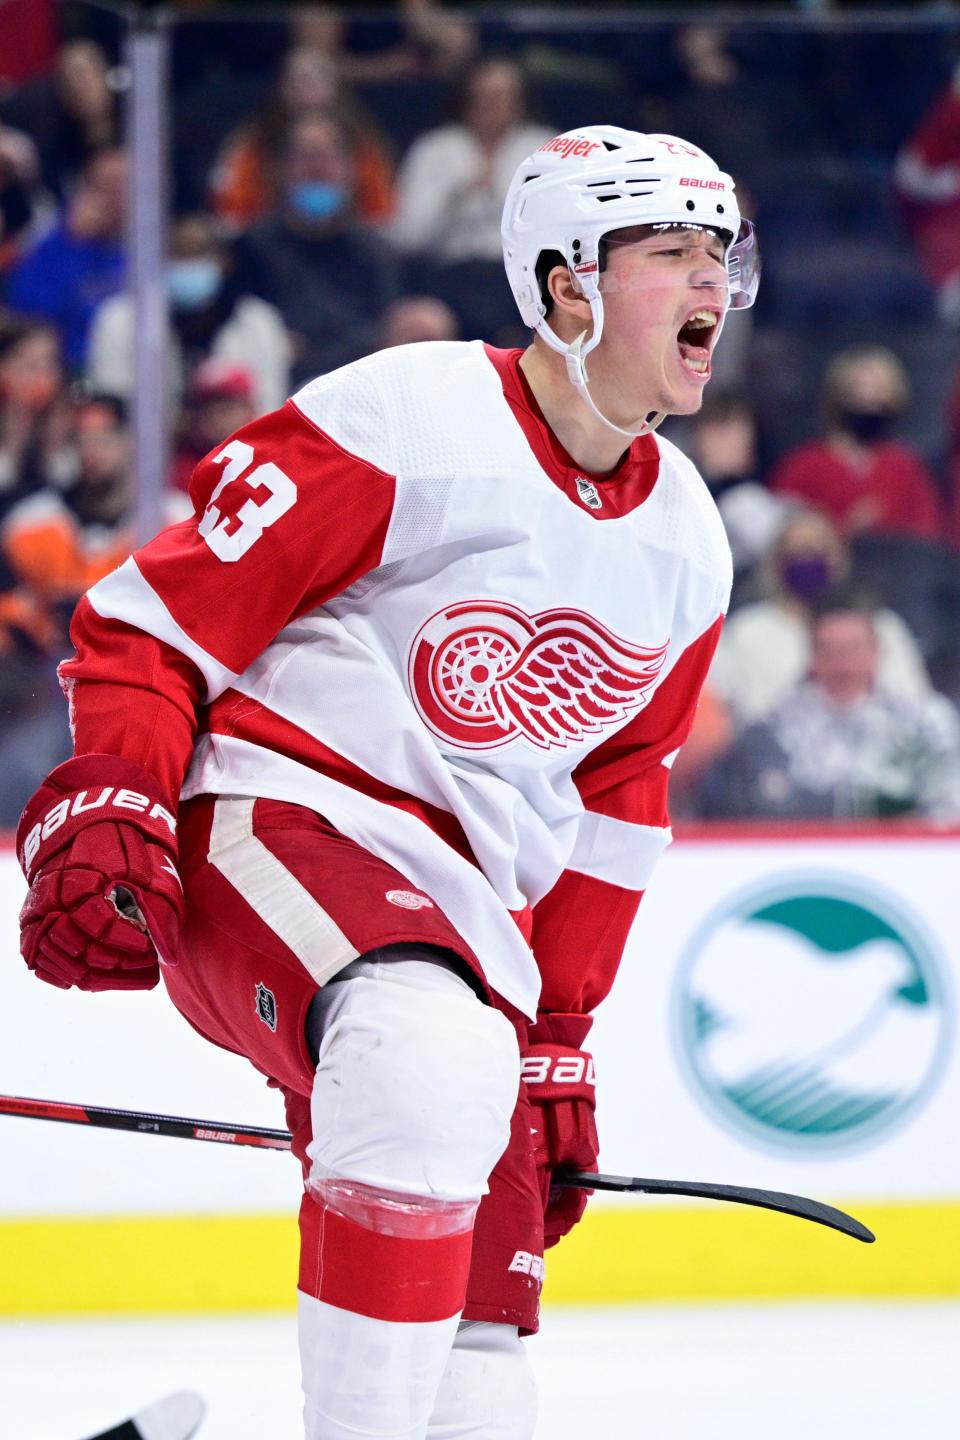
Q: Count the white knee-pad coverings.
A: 2